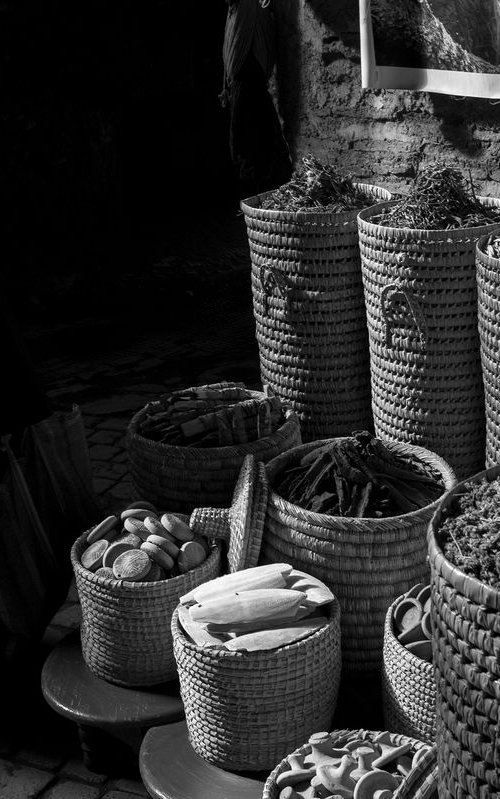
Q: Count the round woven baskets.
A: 10